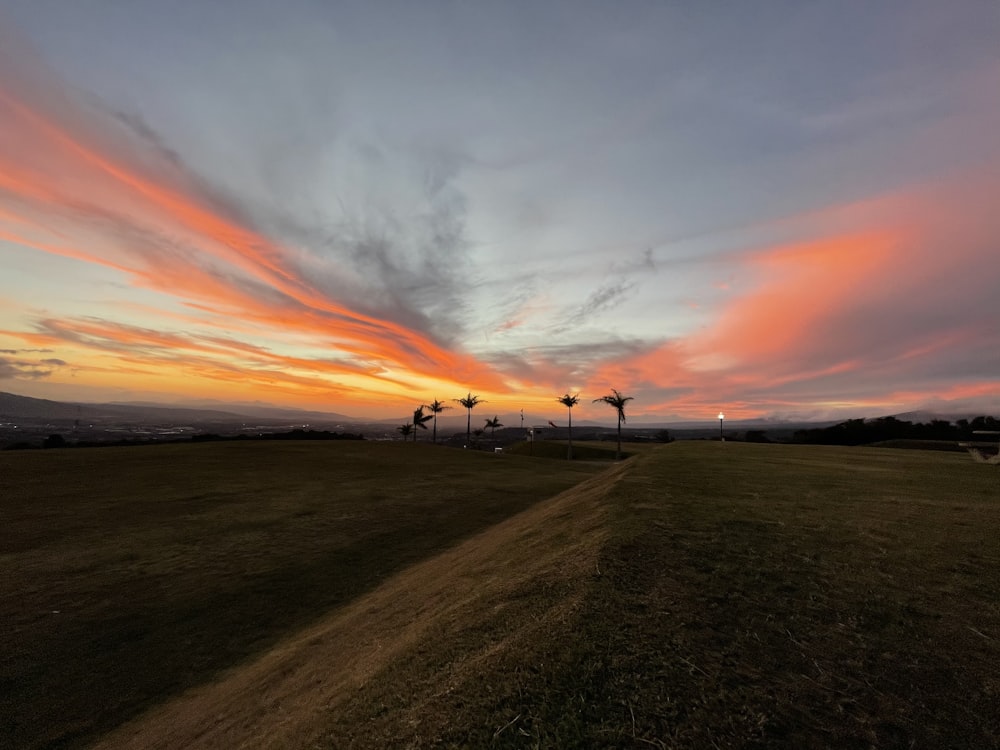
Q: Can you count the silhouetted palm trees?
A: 7